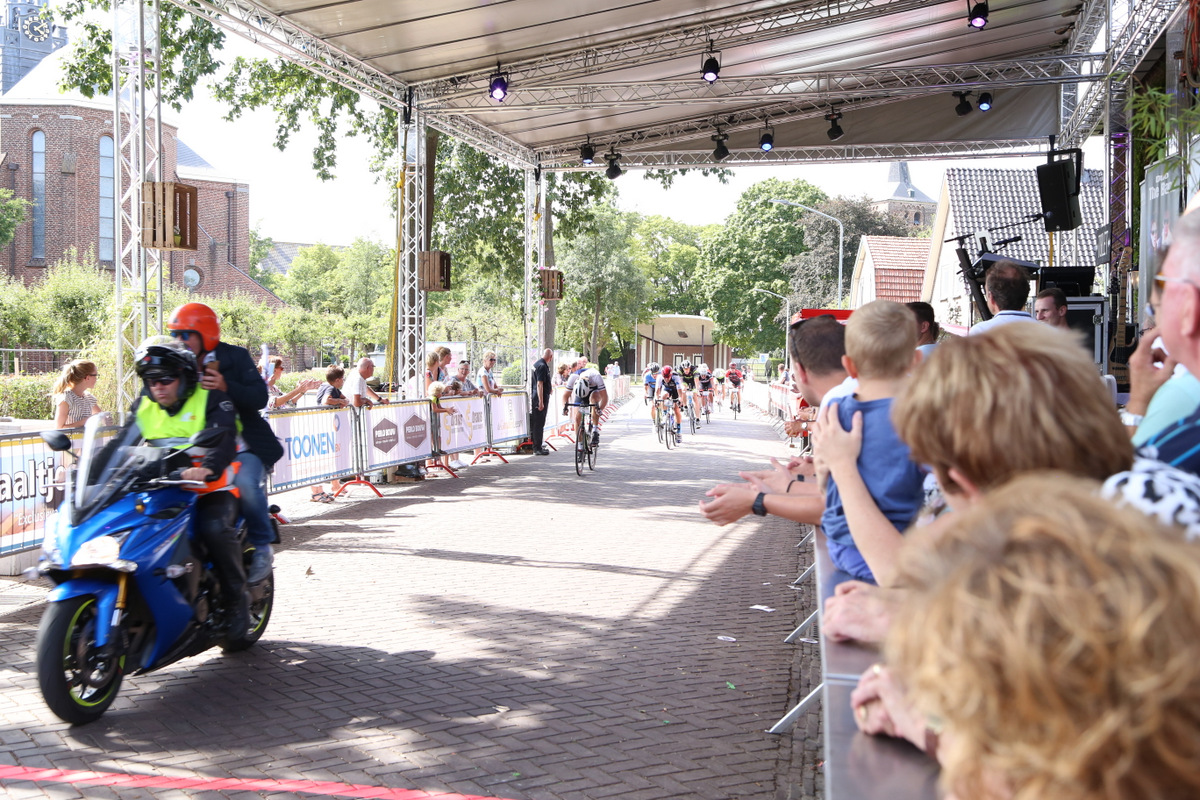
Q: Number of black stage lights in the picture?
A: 10